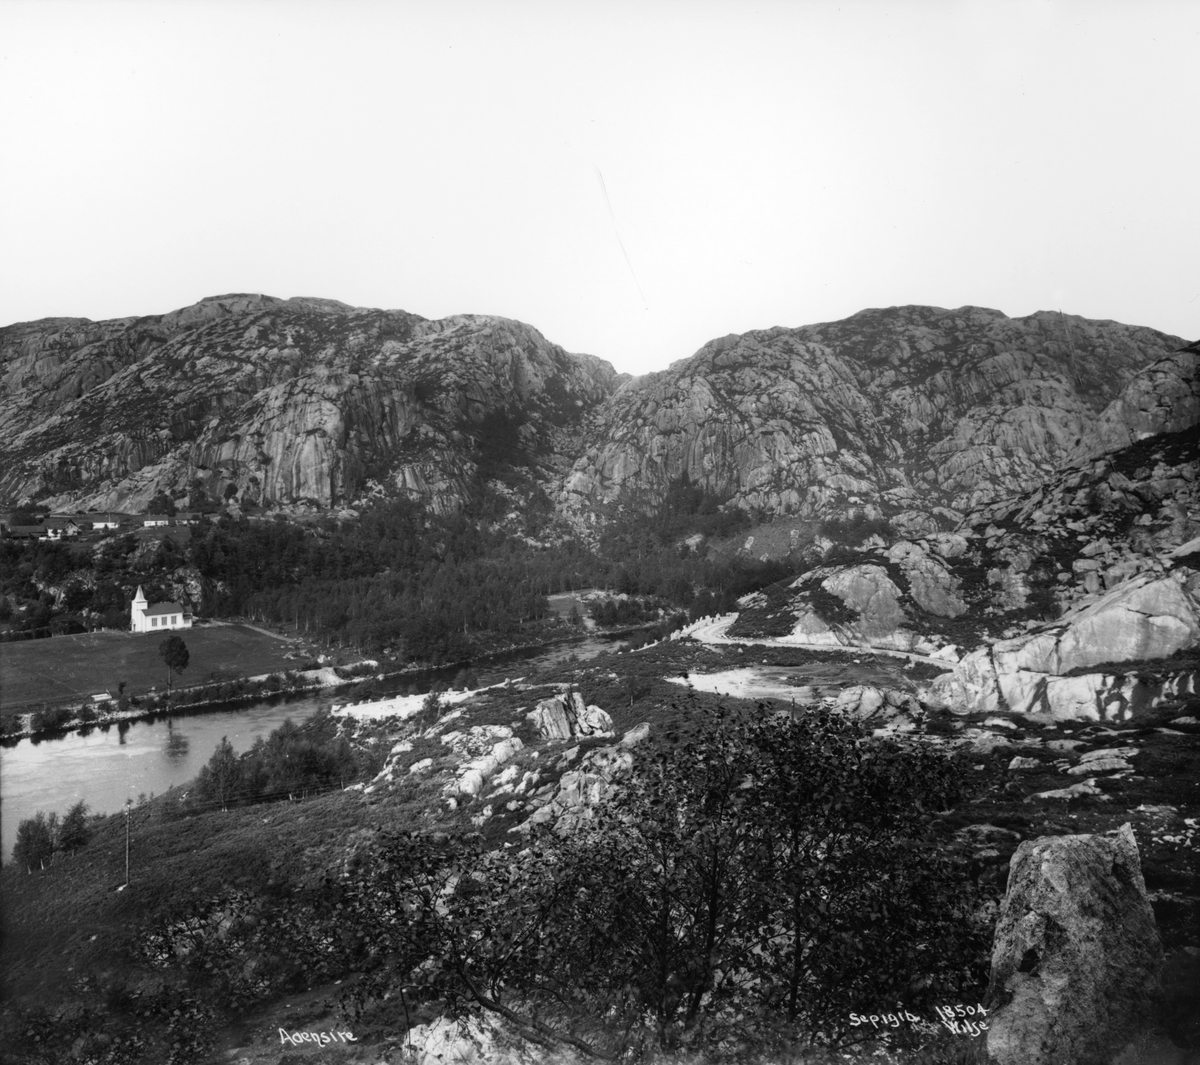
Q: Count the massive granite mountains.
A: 2